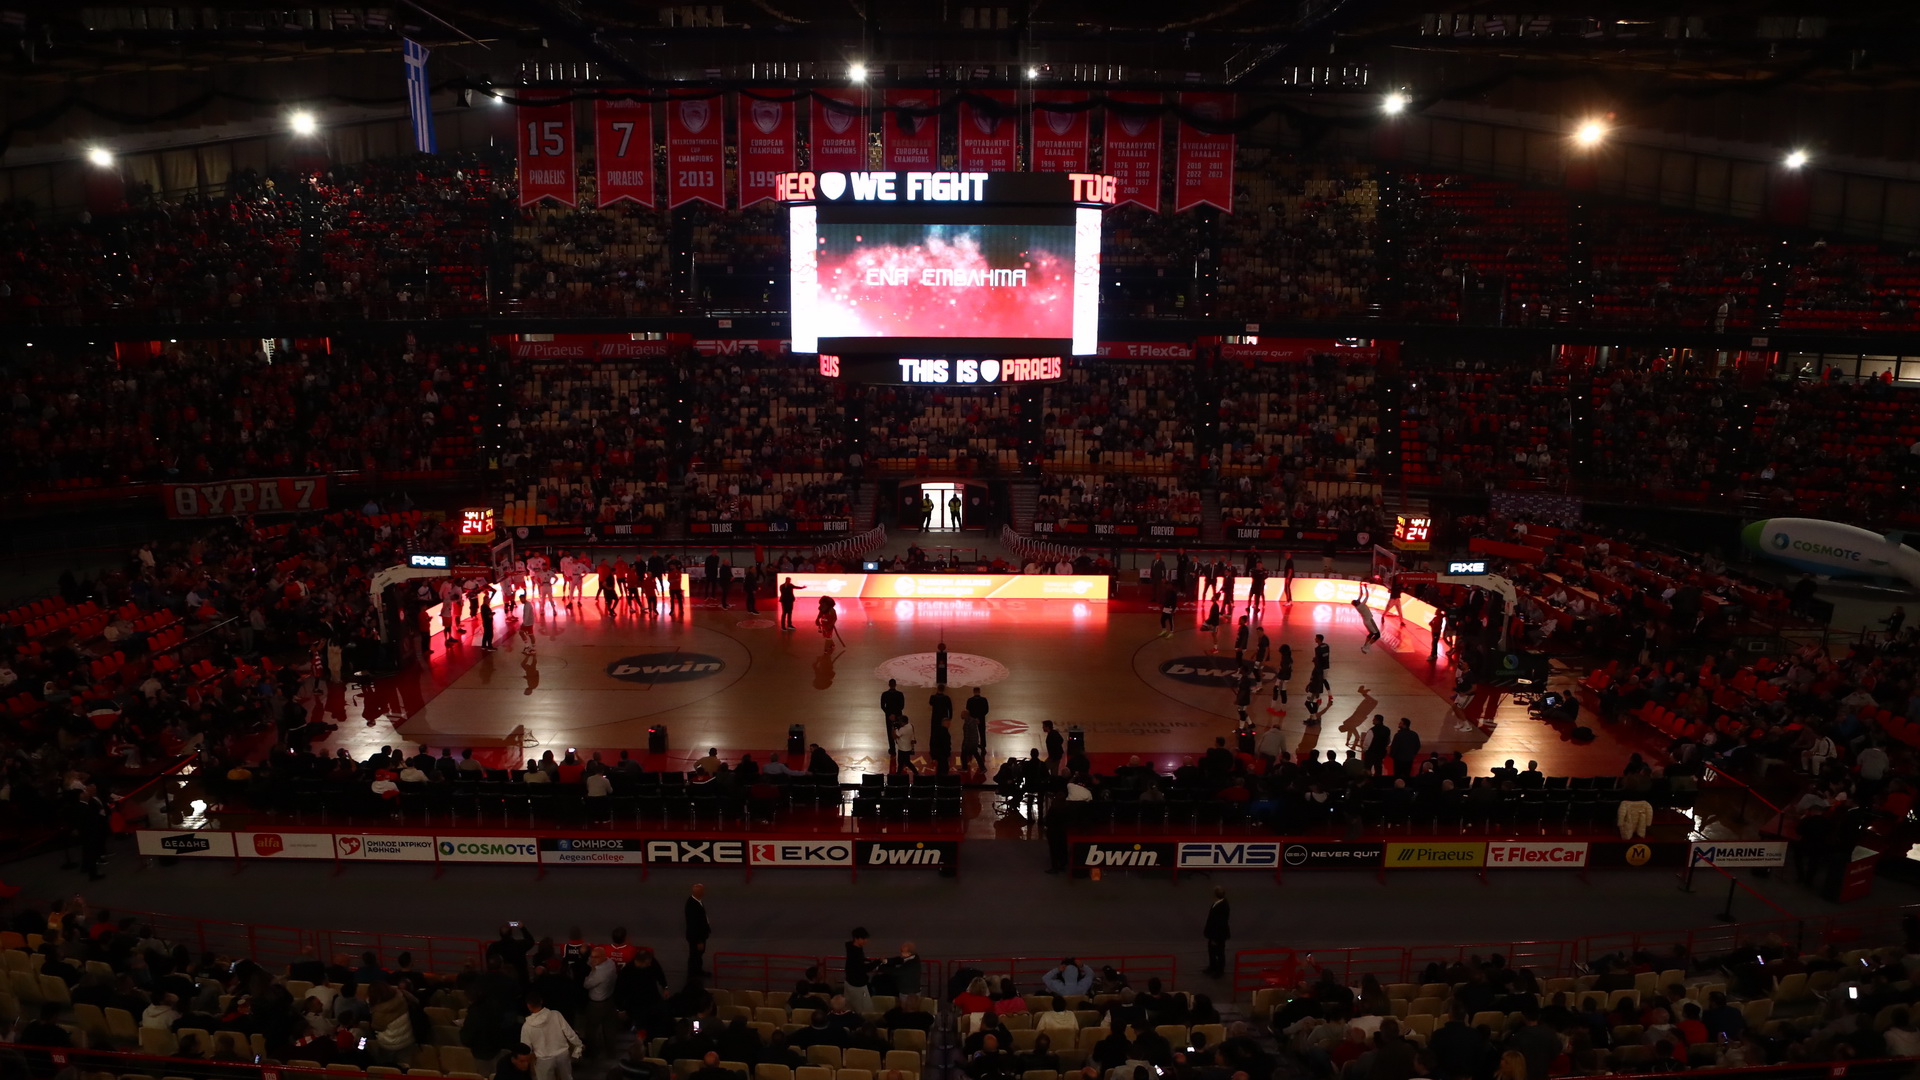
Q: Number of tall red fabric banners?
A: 10